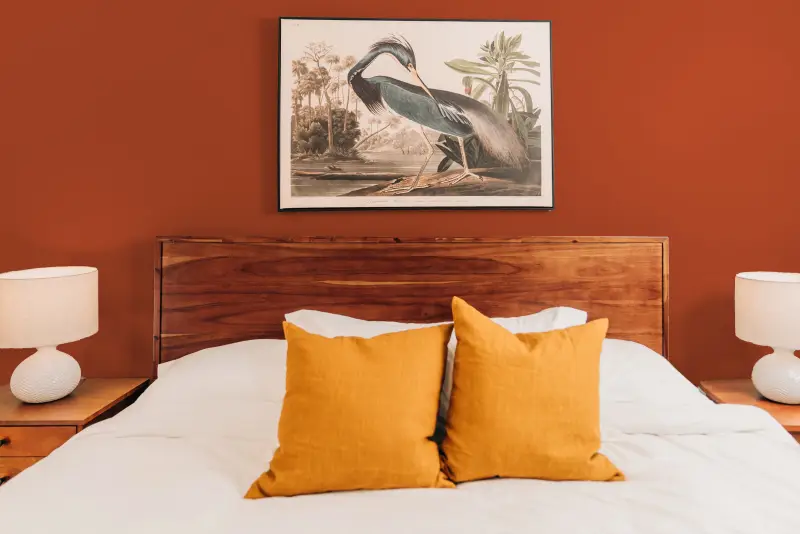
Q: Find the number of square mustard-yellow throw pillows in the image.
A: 2